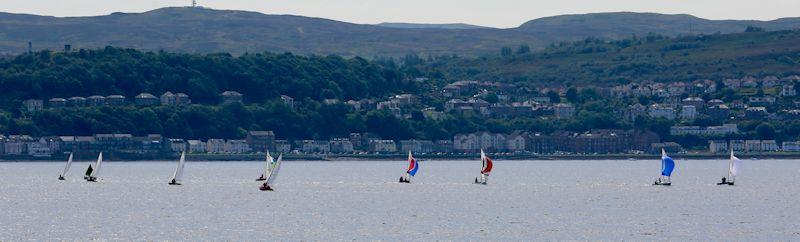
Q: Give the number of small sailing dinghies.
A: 9